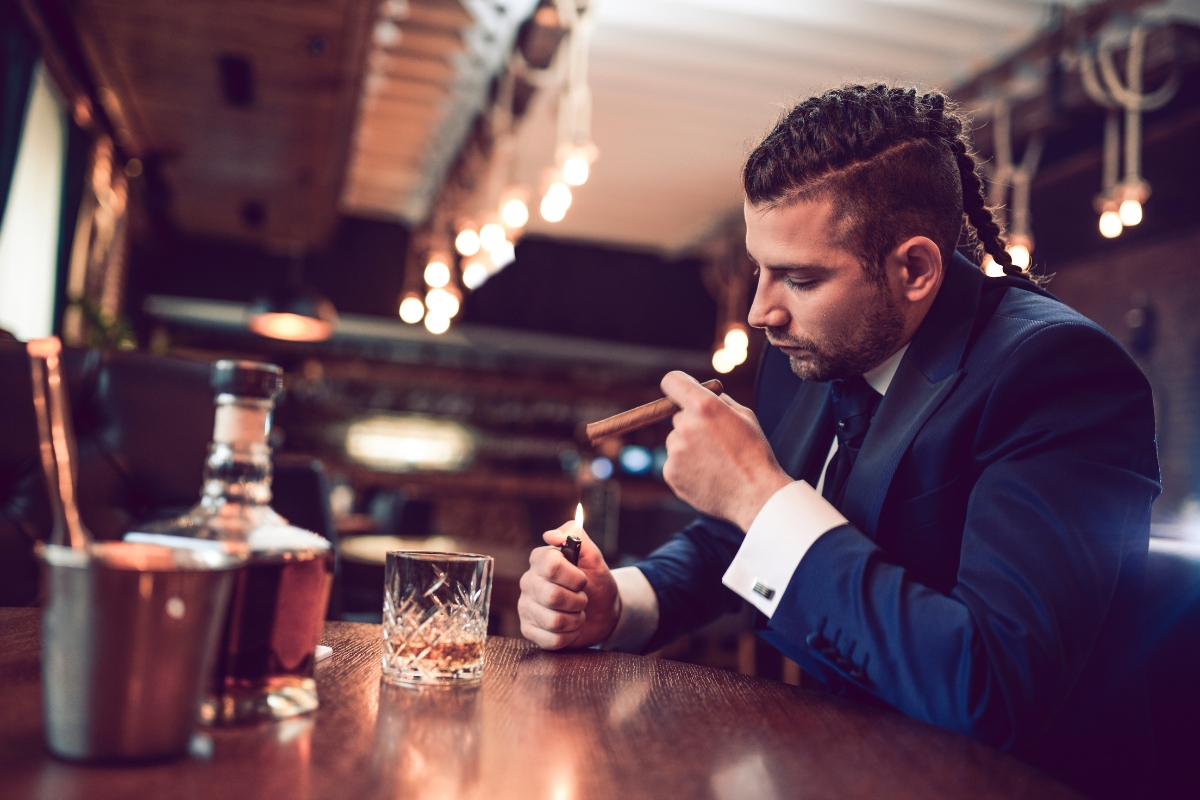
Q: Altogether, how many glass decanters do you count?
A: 1